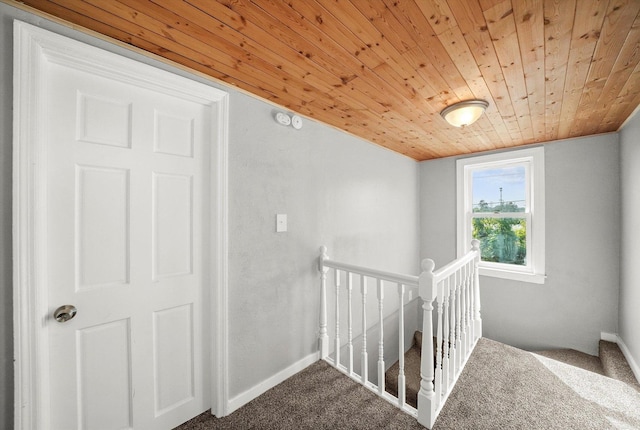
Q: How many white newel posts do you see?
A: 3